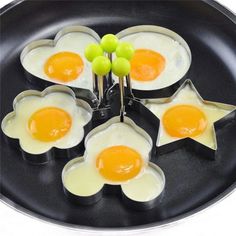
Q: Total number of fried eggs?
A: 5